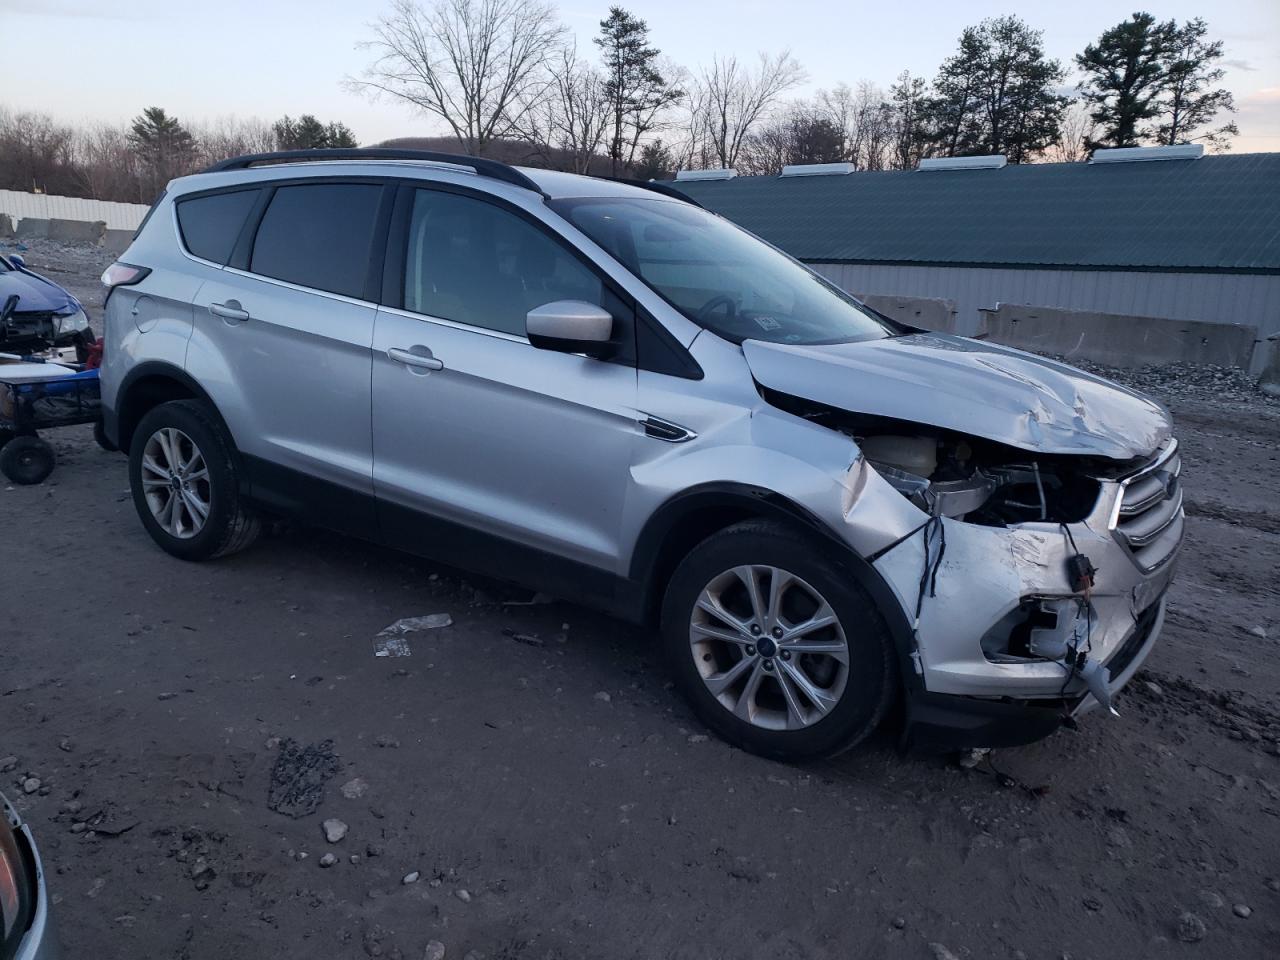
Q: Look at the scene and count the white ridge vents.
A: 4